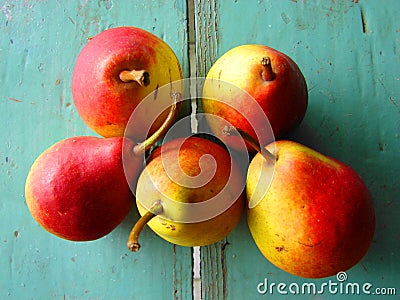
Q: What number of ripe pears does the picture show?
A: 5